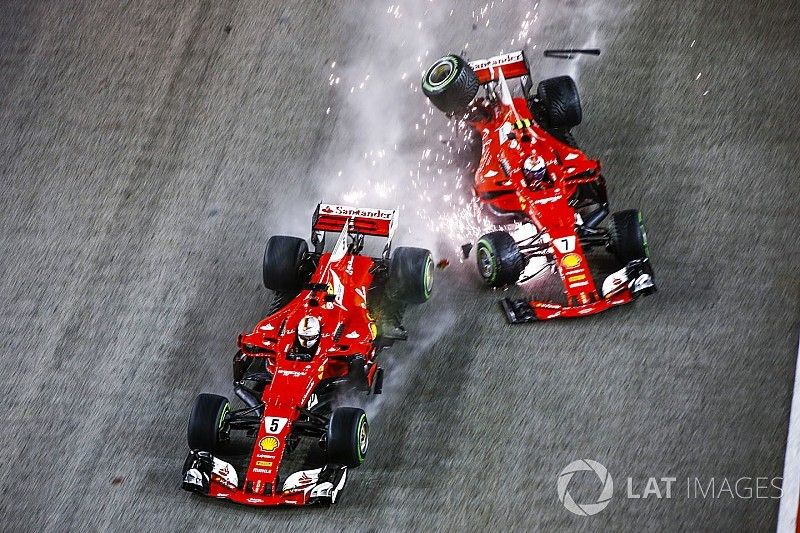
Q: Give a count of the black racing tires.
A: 8